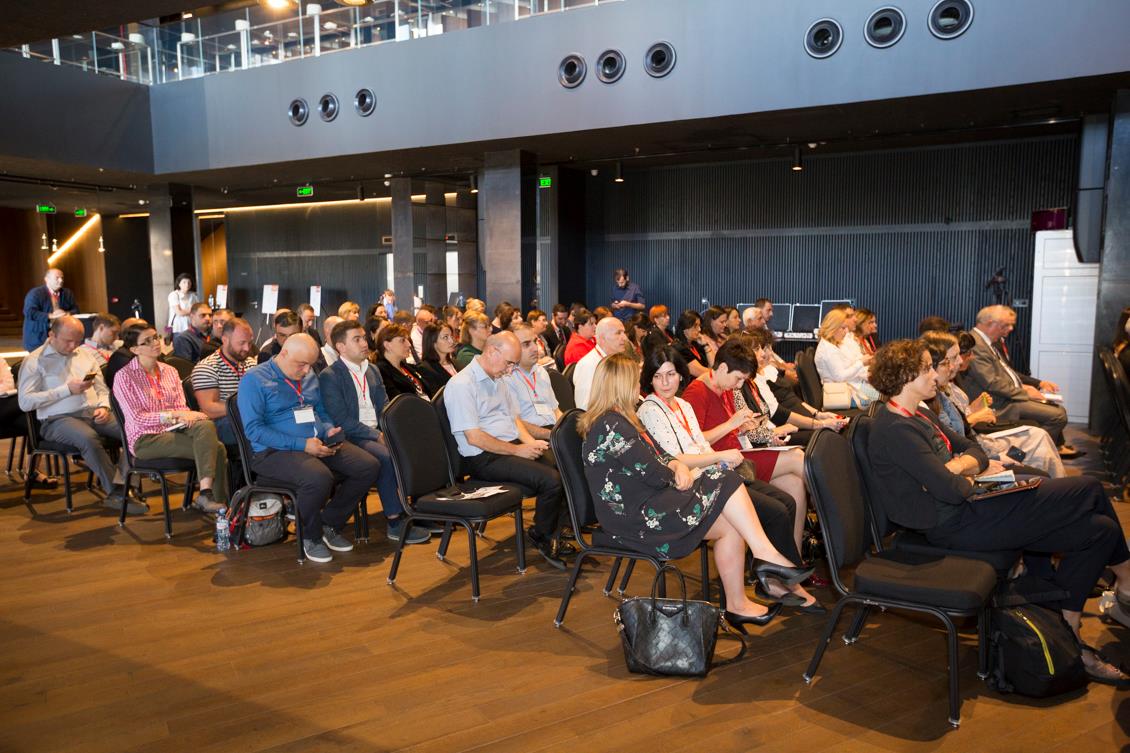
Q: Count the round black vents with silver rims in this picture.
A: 9